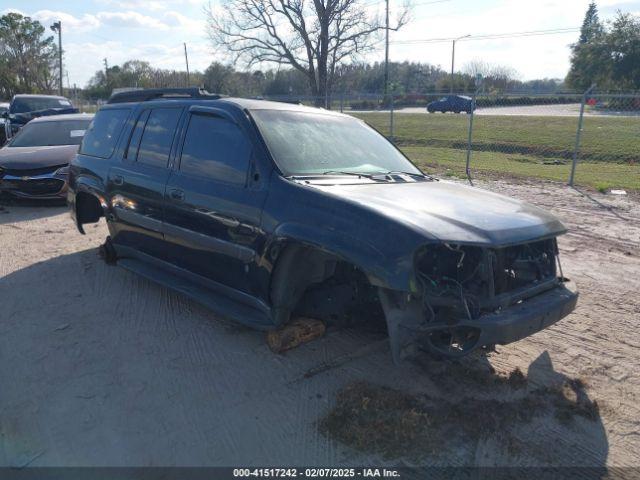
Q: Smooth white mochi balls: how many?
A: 0